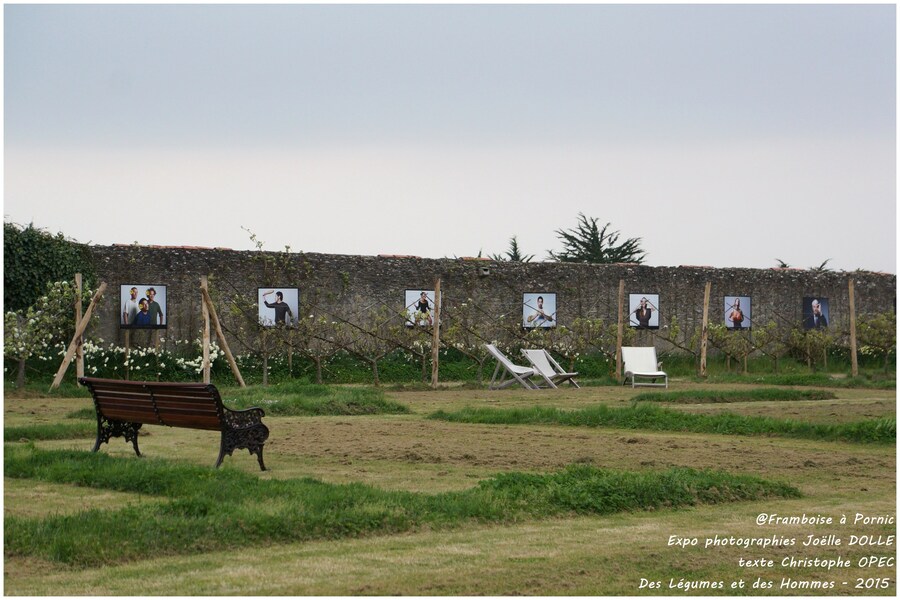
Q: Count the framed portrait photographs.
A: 7